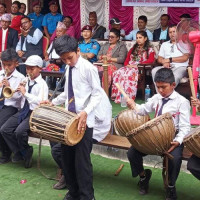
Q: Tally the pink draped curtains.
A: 3